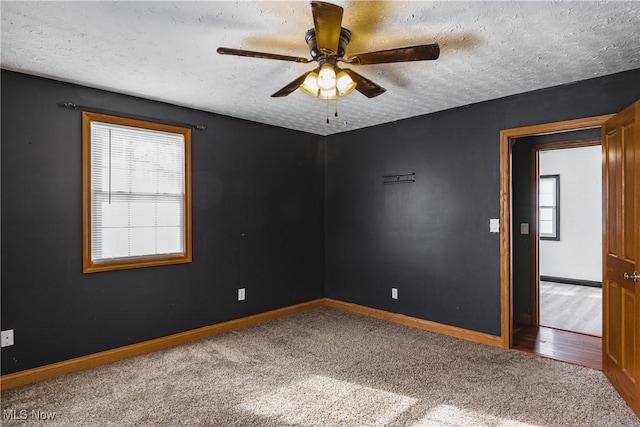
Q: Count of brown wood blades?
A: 5